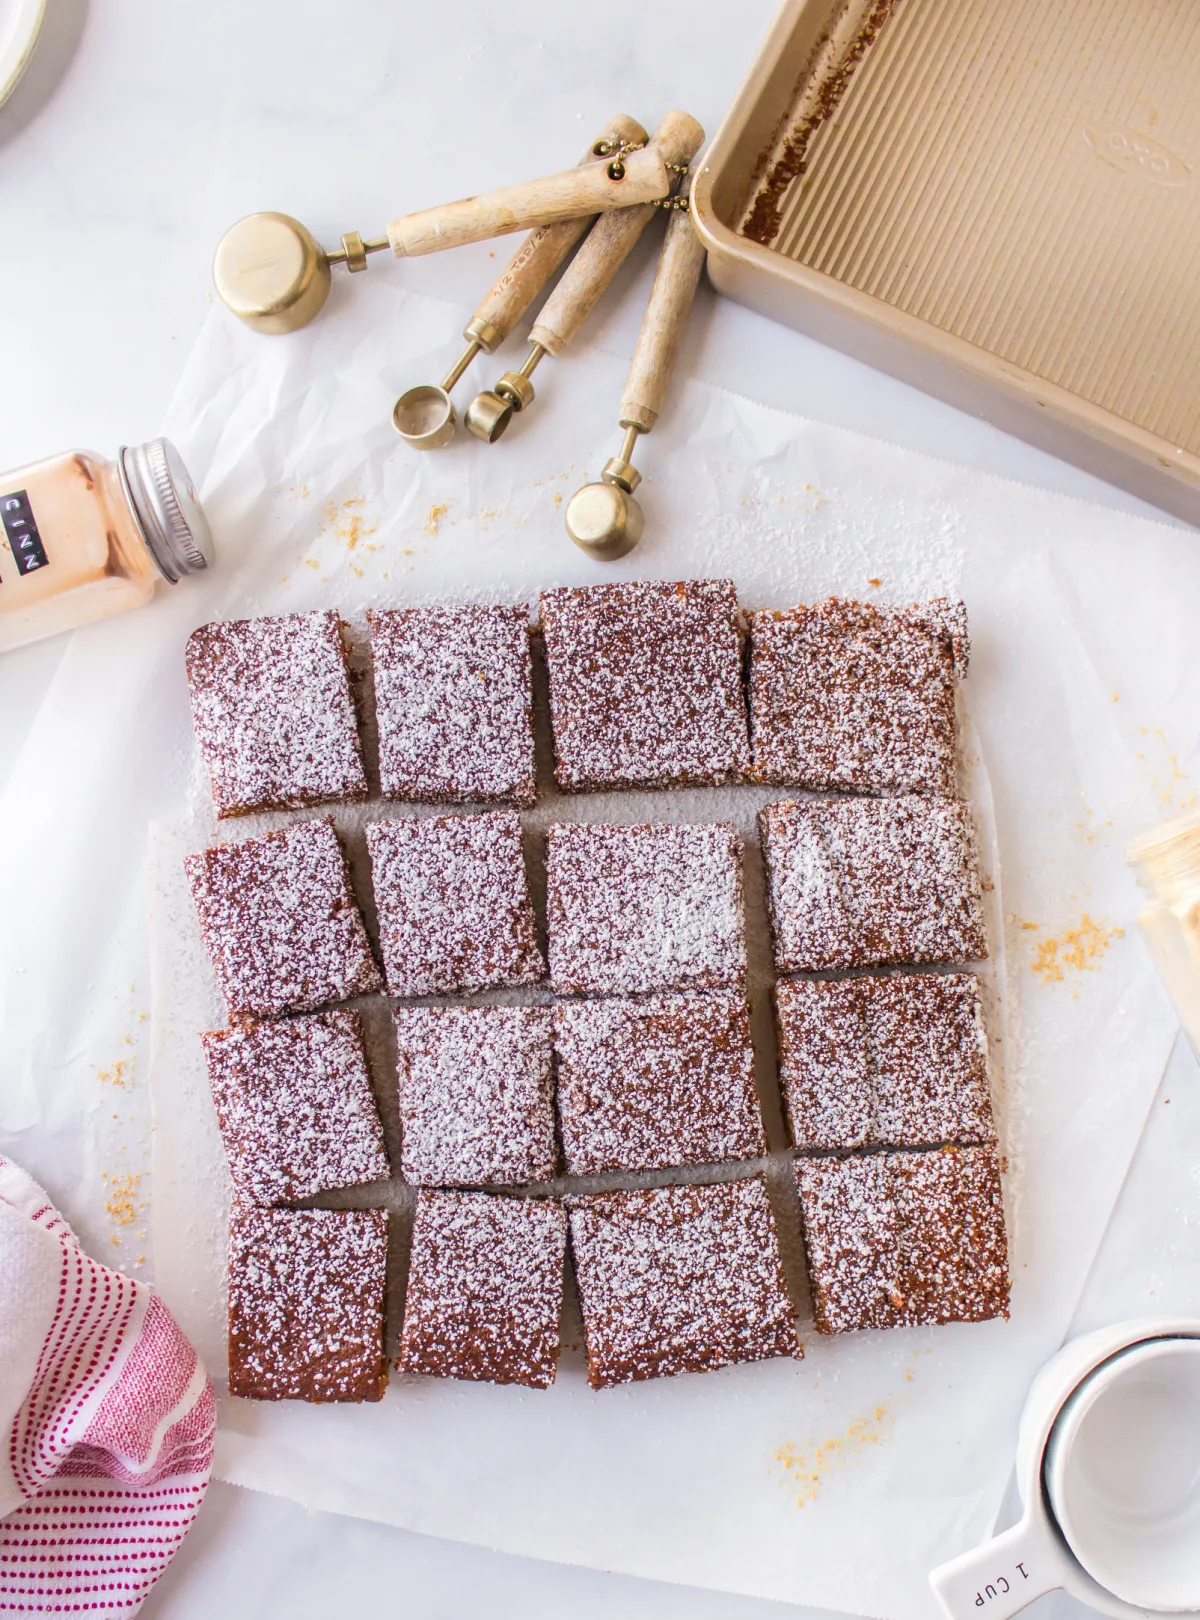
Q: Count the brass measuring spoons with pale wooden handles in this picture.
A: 4